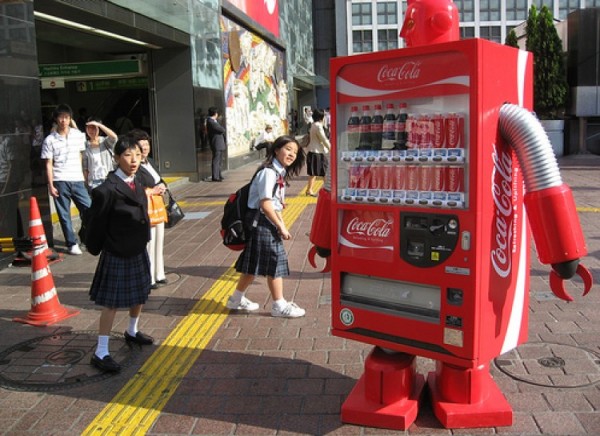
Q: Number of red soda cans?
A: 13